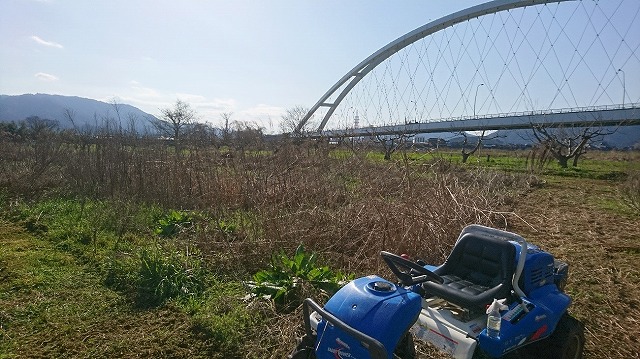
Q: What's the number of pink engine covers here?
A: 0